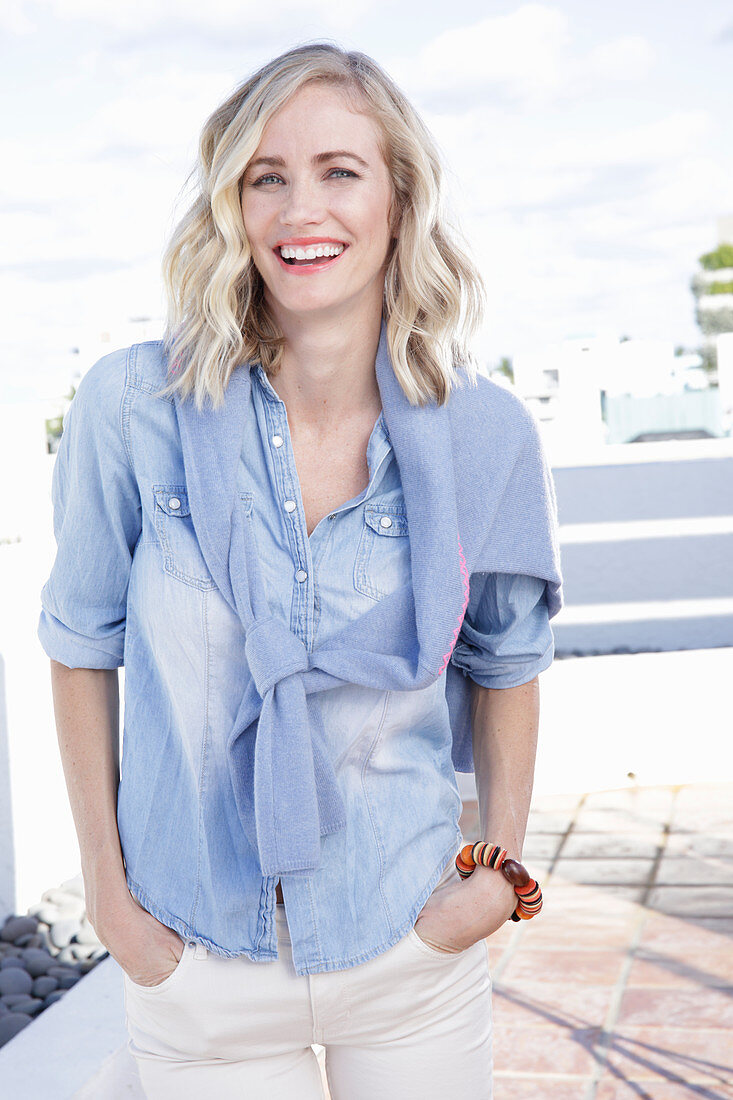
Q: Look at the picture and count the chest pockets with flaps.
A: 2